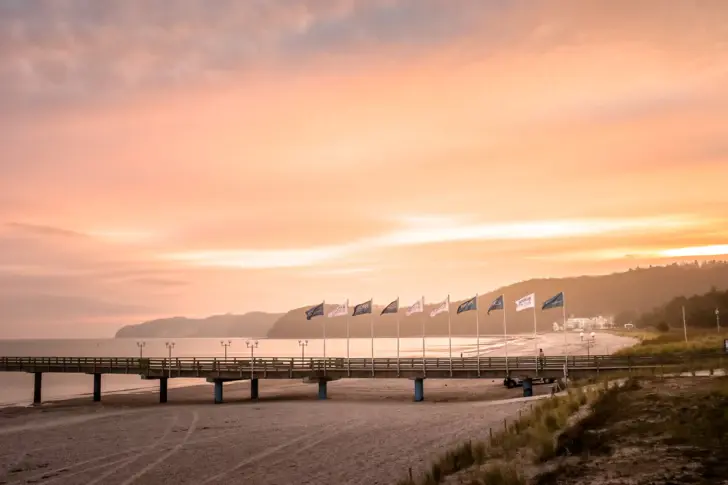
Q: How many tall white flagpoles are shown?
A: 10